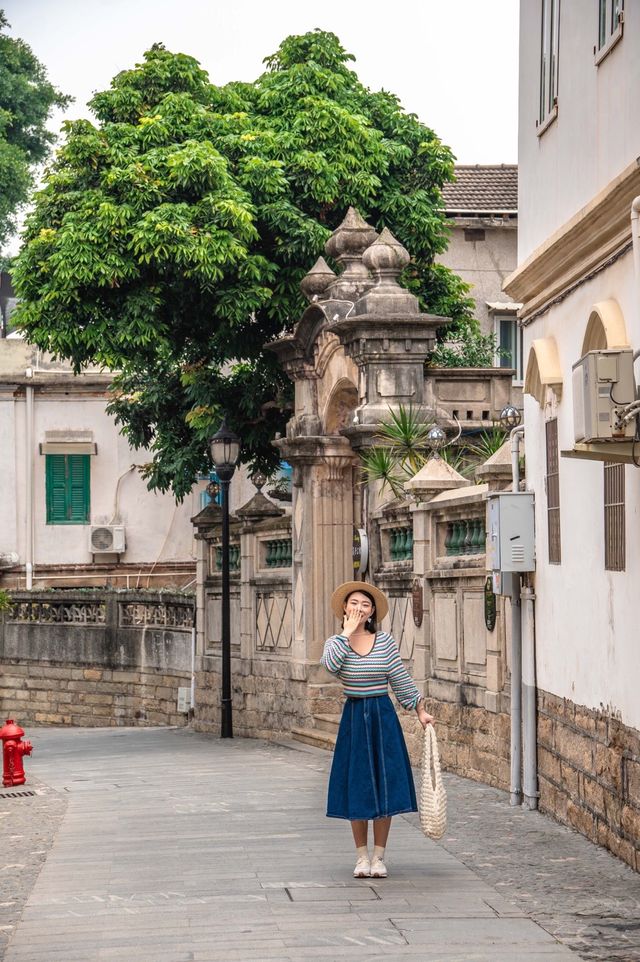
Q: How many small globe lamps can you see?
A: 4